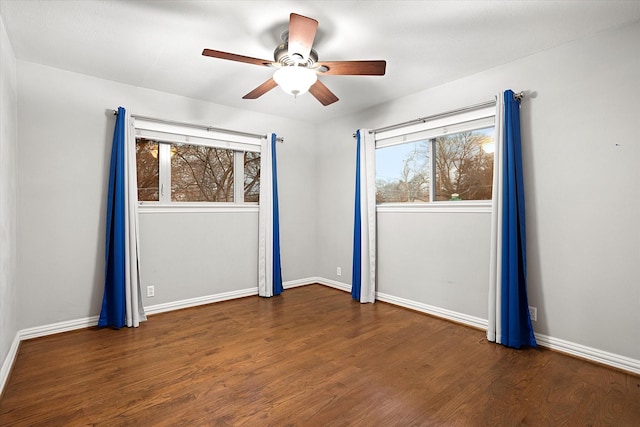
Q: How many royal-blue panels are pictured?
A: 4